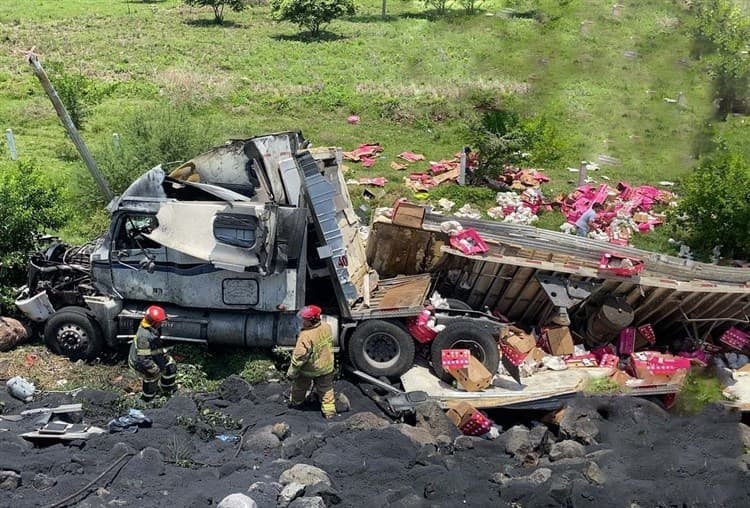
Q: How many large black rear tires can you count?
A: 2